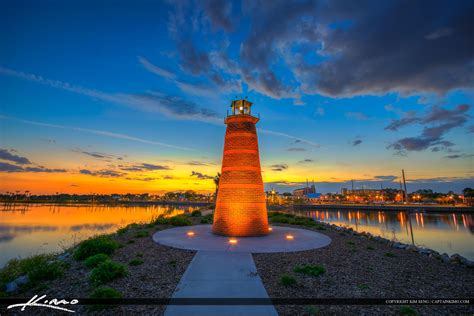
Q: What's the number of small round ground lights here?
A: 4